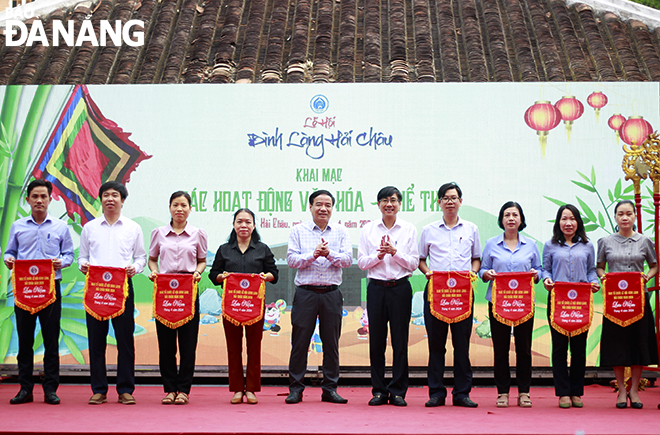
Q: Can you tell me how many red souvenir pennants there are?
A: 8